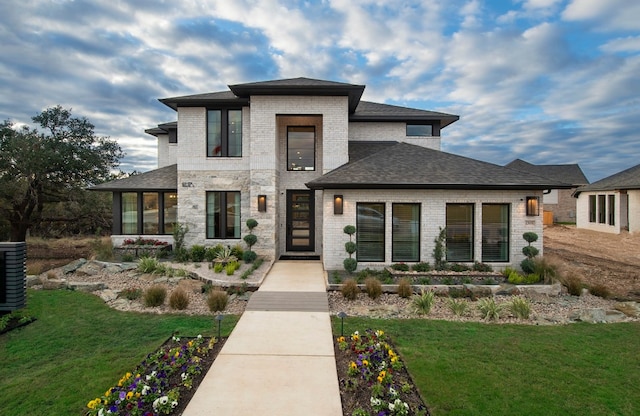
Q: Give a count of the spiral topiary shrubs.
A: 3